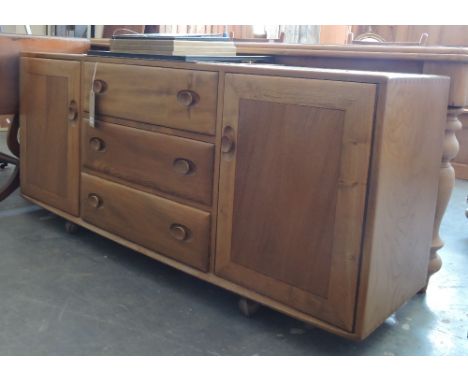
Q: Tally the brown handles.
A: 8